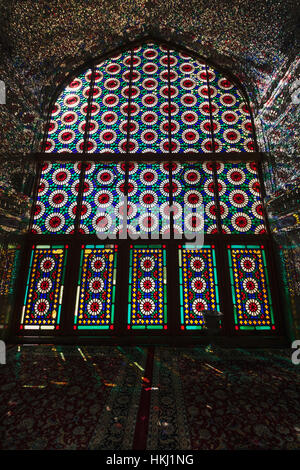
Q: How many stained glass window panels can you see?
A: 15